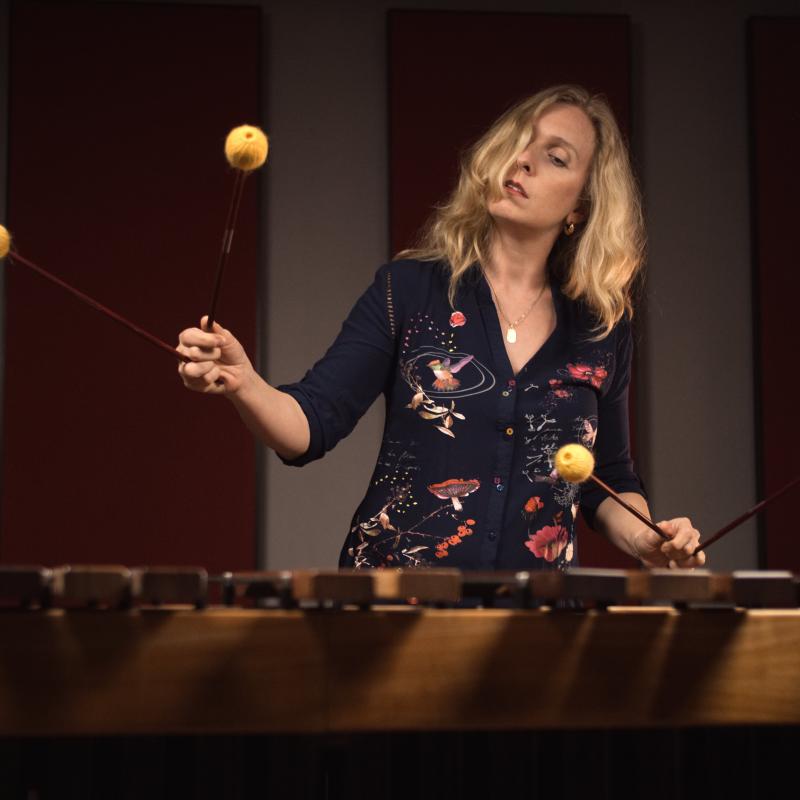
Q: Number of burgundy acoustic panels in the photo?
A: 3